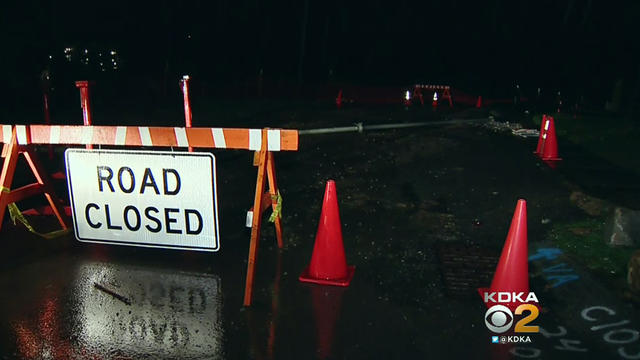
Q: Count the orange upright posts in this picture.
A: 2